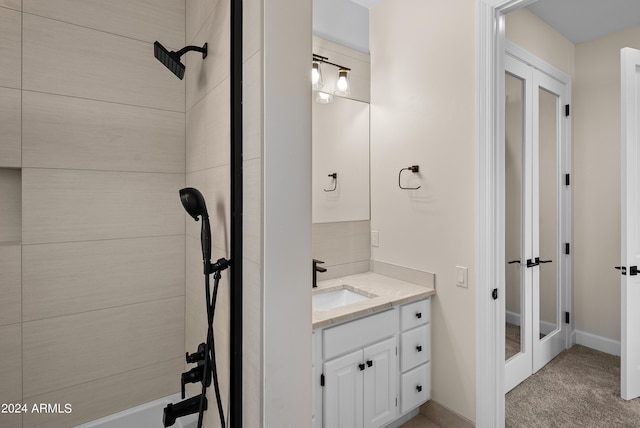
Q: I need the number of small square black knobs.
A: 5